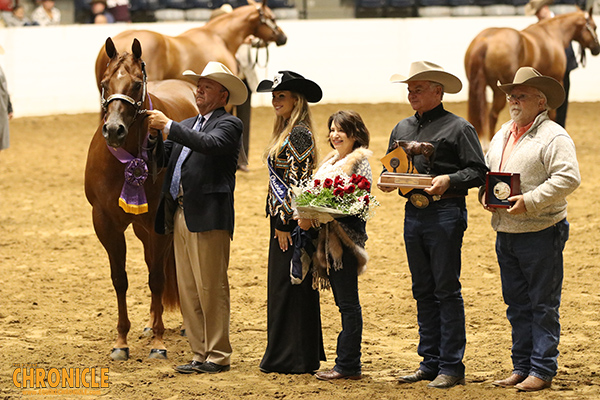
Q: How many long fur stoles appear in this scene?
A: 1